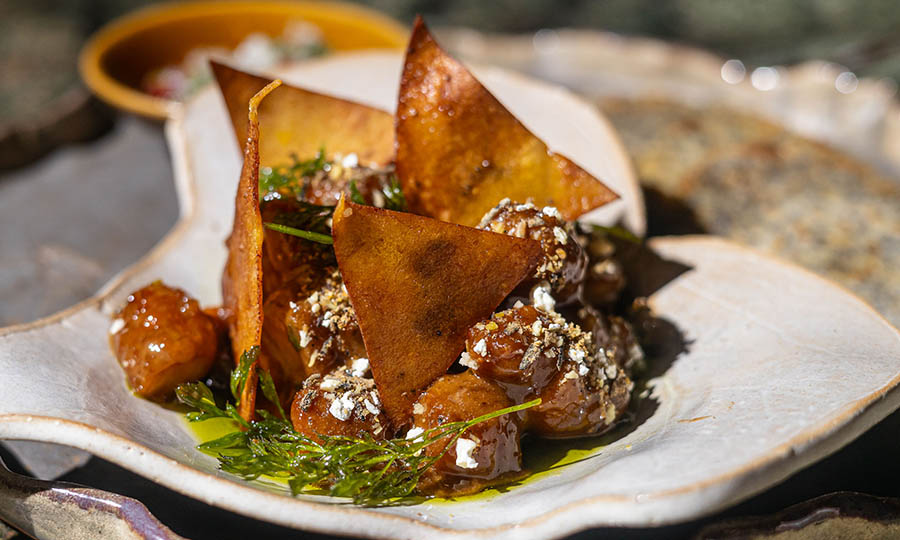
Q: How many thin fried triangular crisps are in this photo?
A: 4